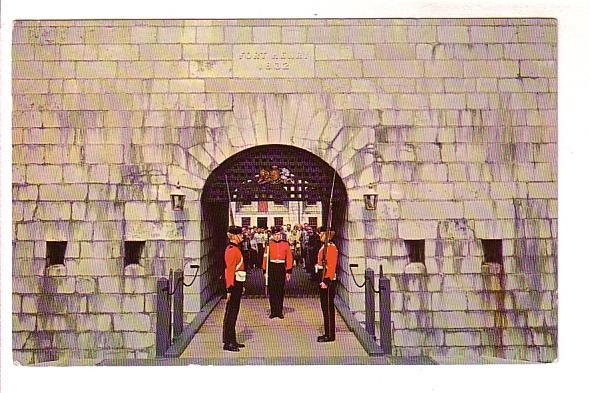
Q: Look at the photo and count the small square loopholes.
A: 4